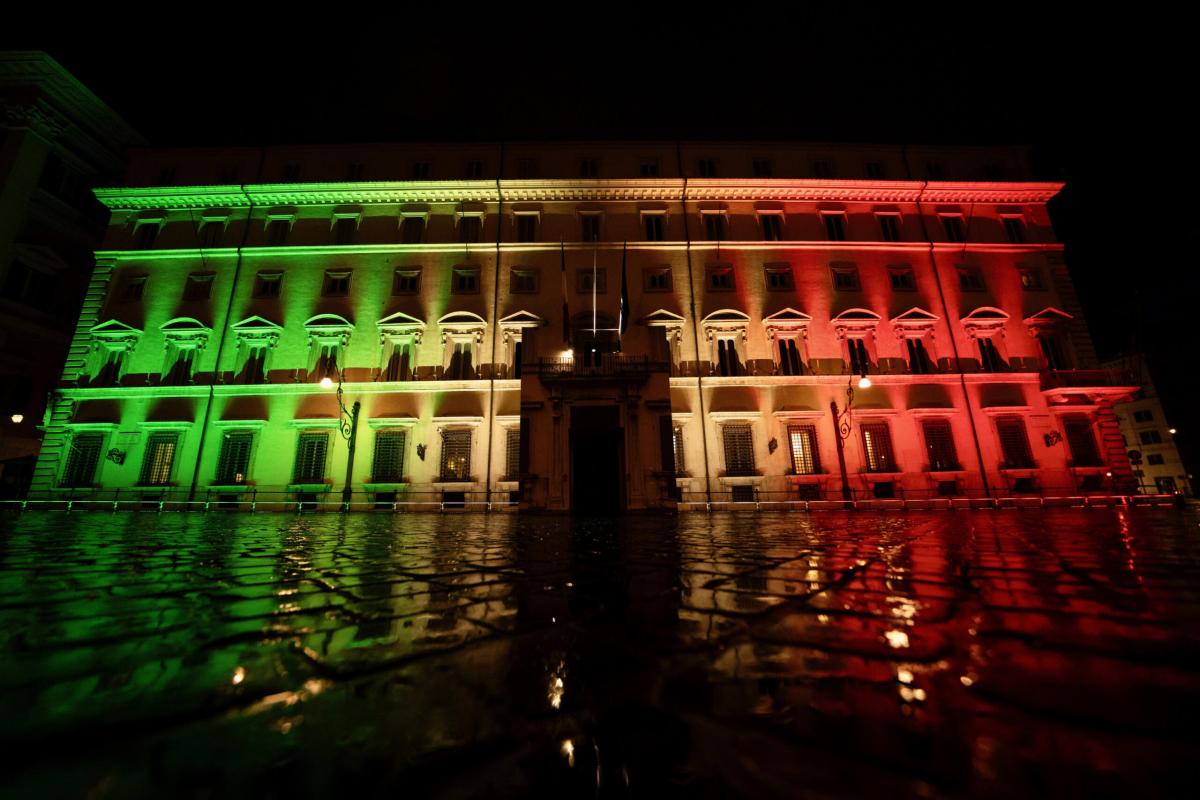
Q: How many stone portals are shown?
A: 1